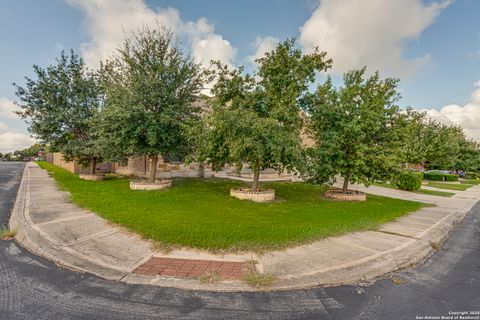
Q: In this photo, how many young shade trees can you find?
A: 4